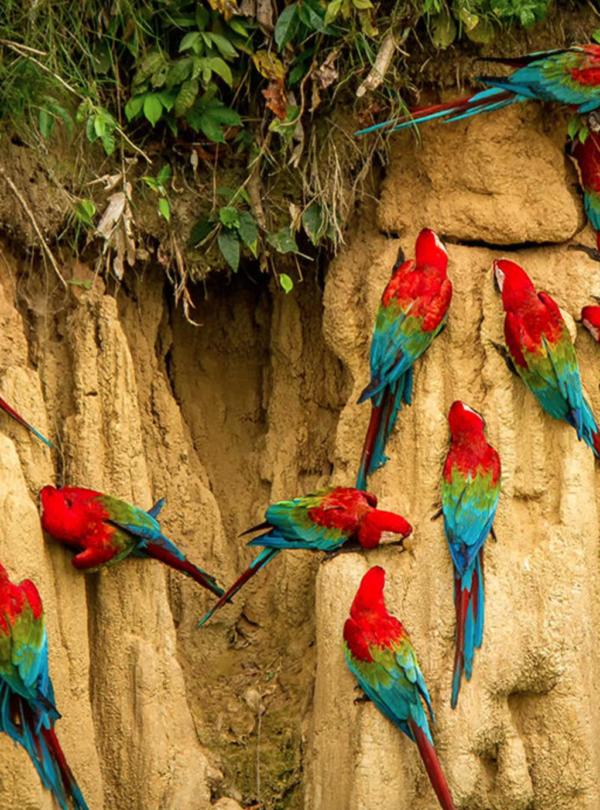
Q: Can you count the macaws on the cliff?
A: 11